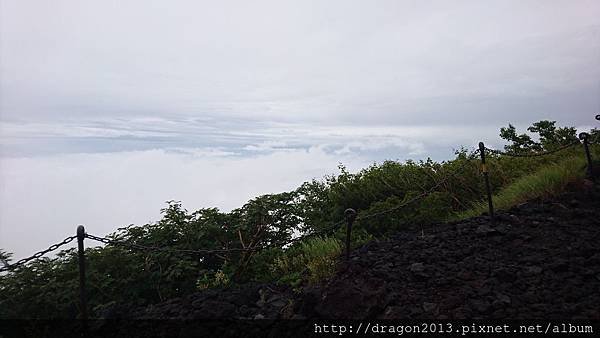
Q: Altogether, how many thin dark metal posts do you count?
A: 4